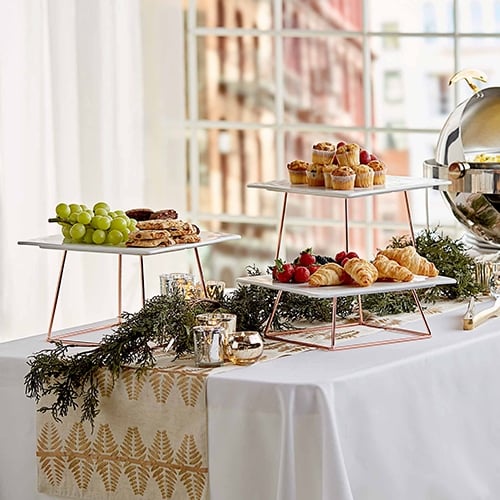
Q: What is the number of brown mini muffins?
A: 8